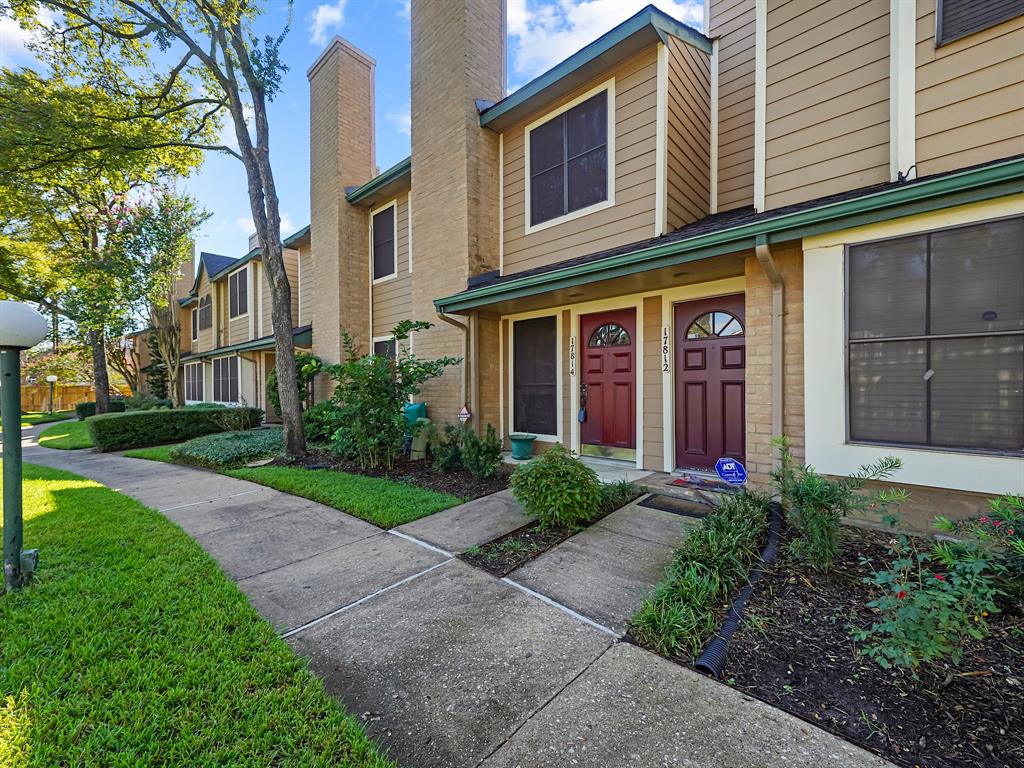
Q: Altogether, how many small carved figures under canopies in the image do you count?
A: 0